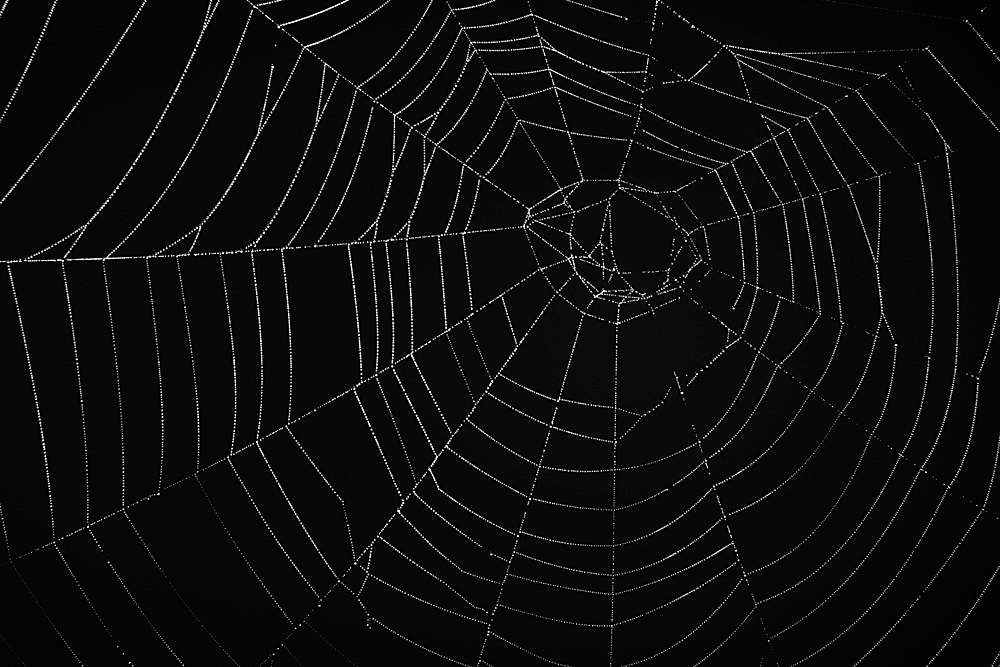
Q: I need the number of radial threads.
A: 14